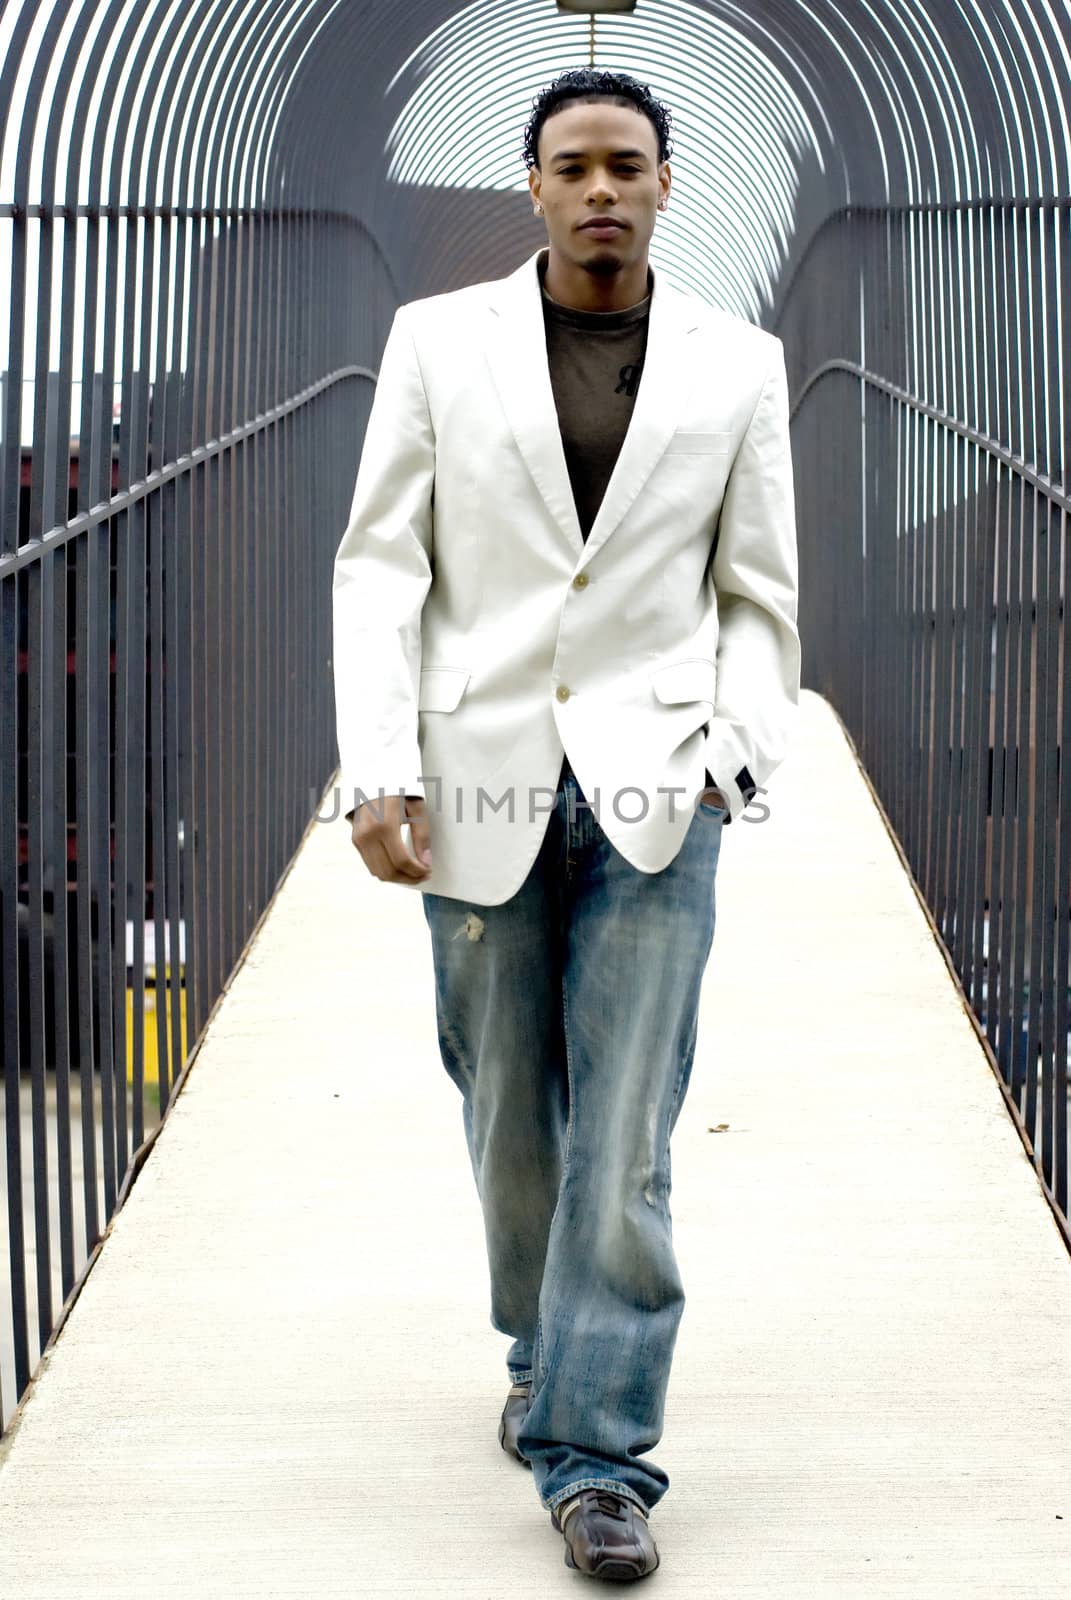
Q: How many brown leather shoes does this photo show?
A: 2